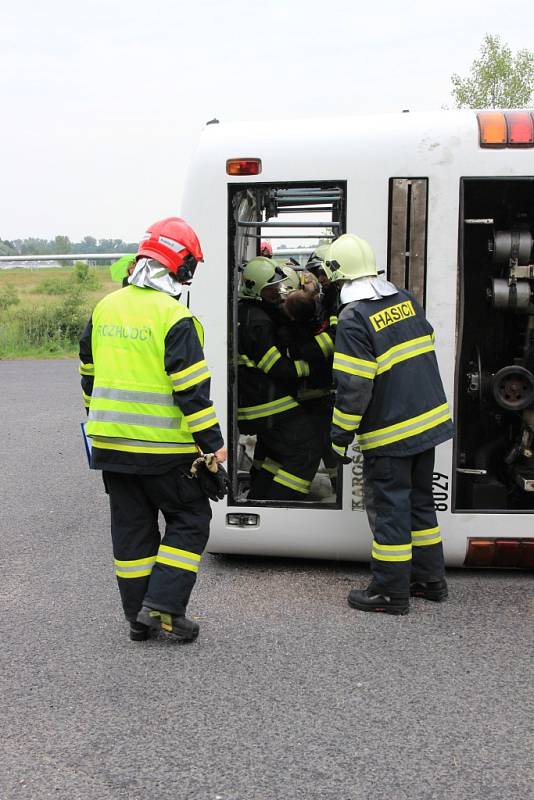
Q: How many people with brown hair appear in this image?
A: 1